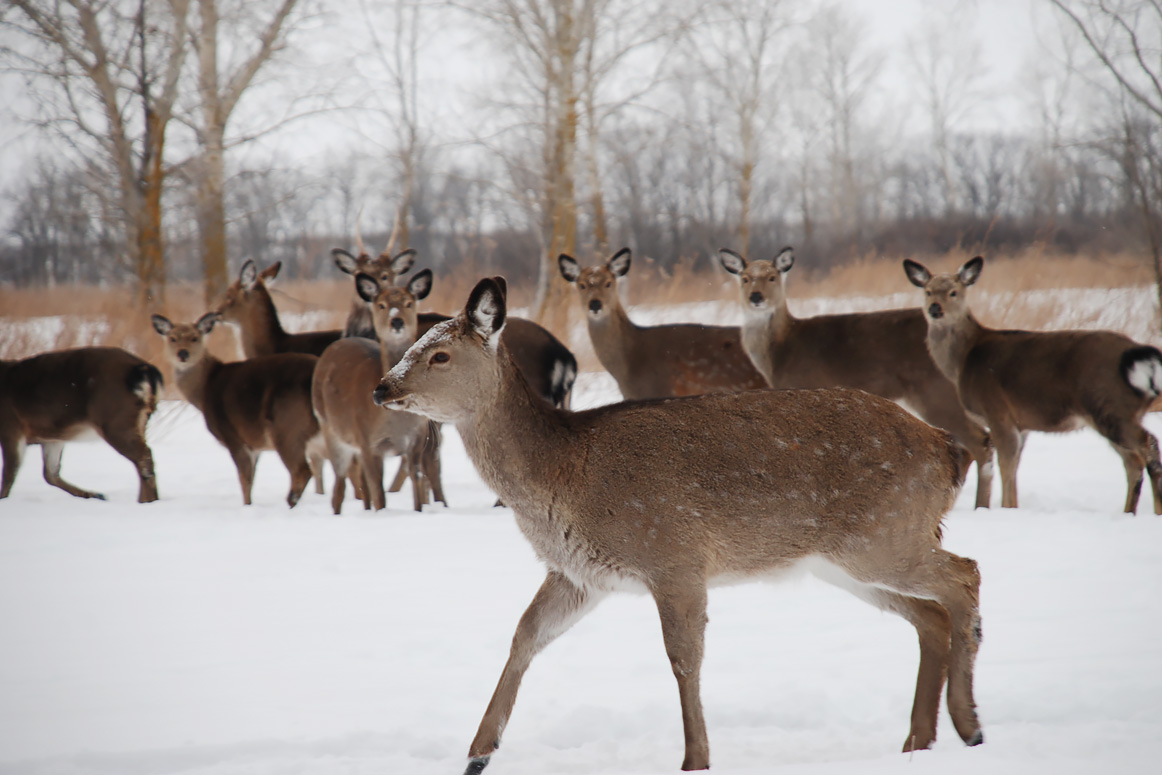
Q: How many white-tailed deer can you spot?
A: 9